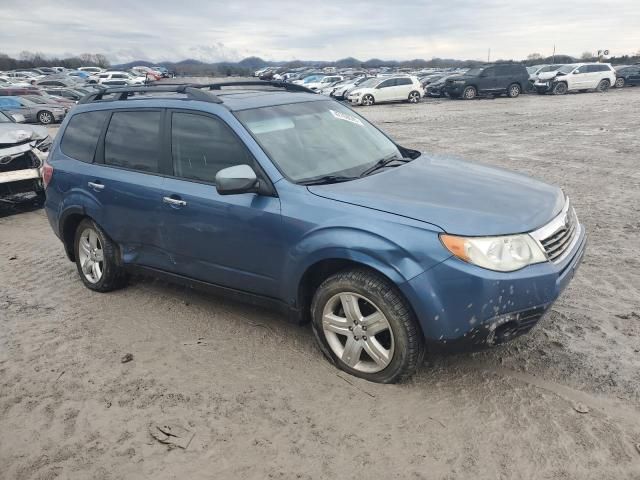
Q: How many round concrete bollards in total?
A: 0